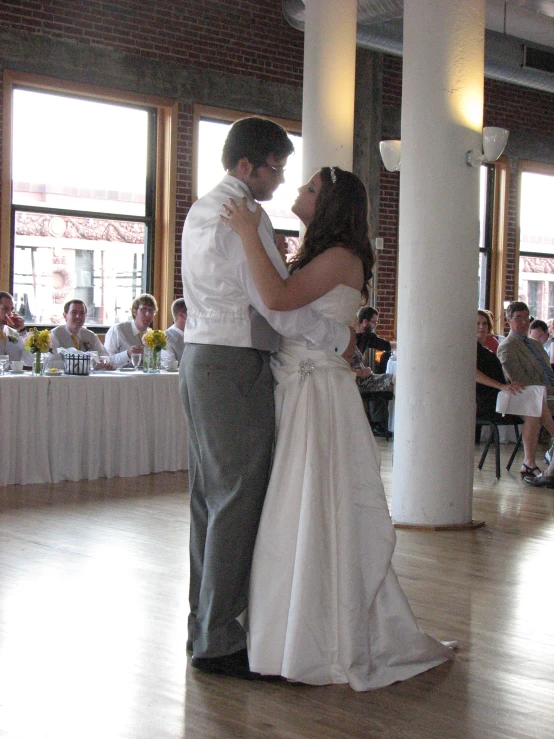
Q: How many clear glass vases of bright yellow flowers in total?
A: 2